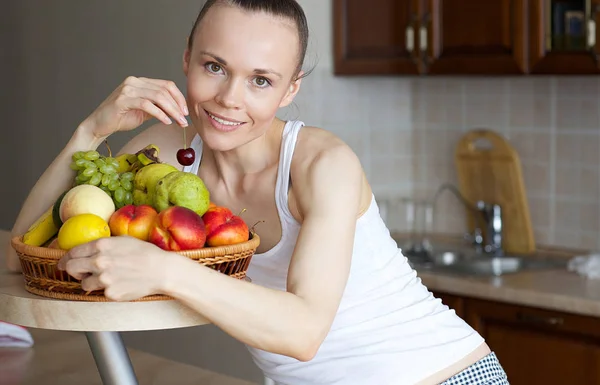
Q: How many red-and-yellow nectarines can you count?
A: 3